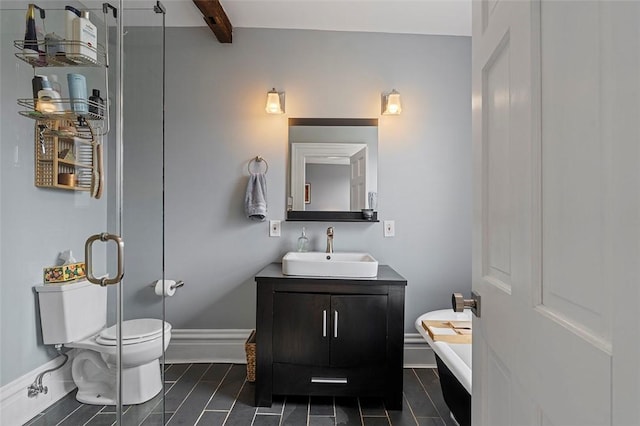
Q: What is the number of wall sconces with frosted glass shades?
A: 2